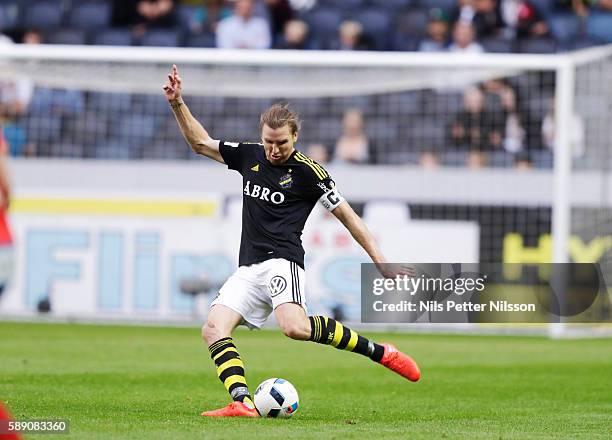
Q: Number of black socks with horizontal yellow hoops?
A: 2